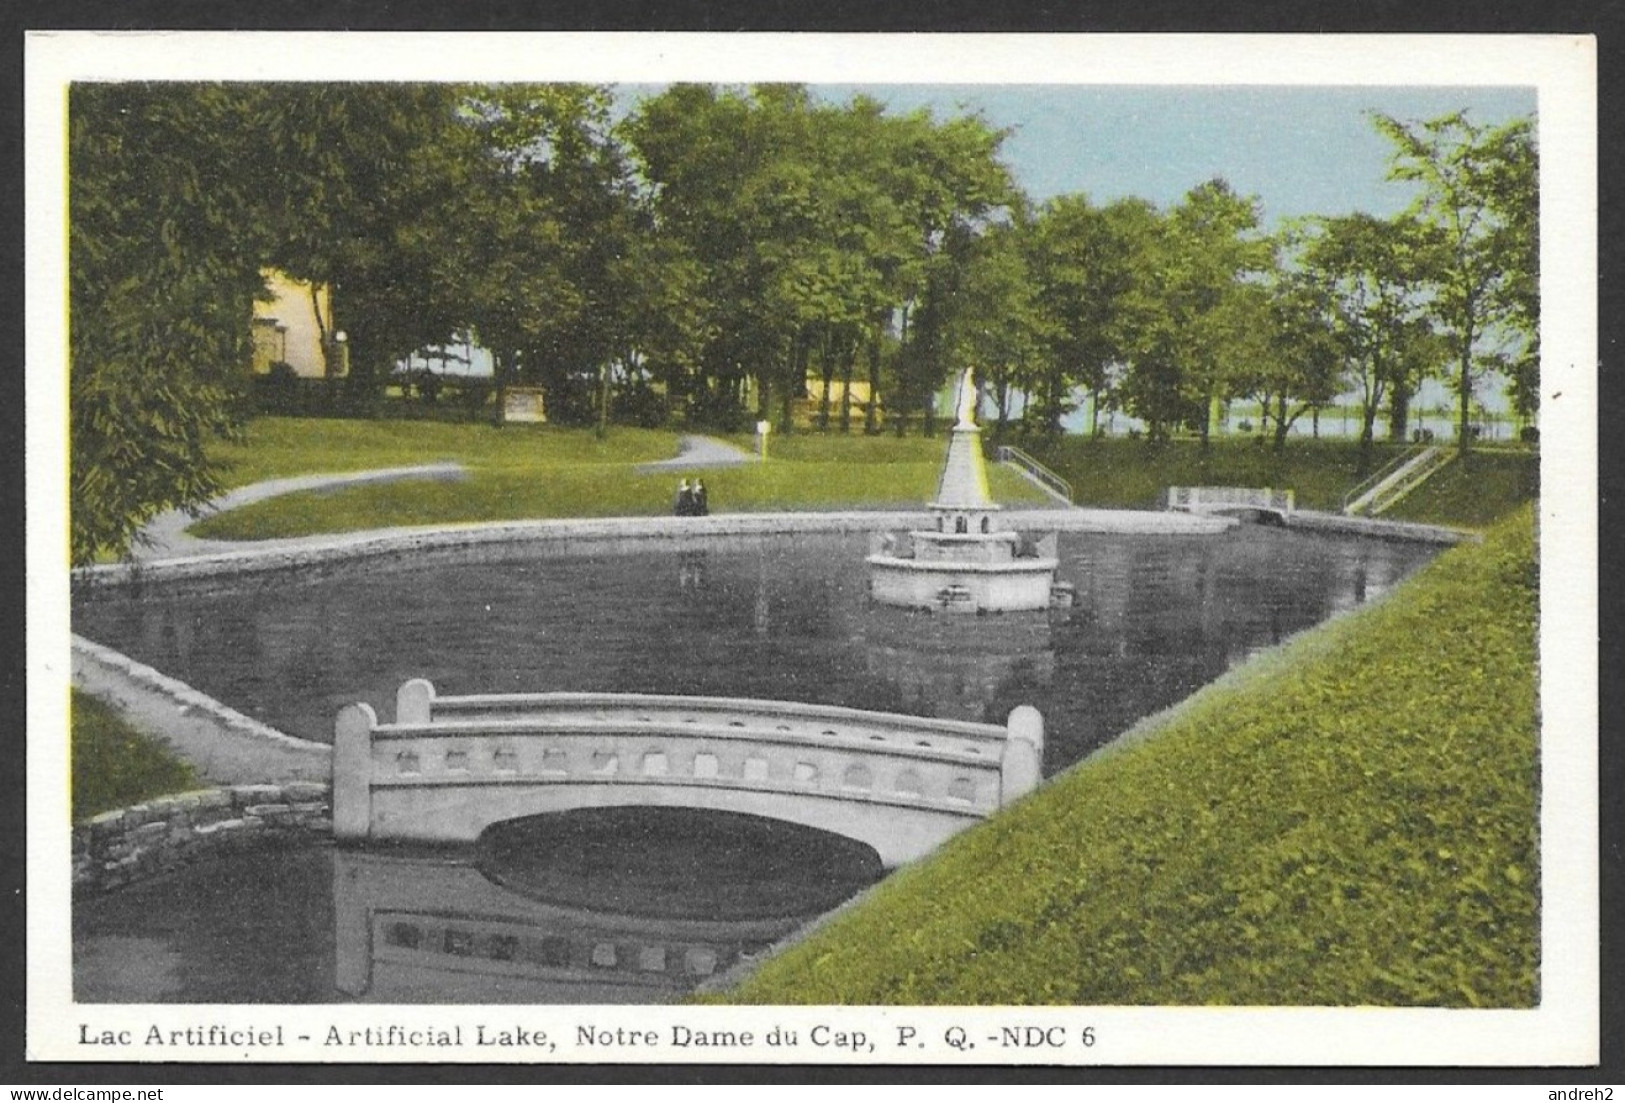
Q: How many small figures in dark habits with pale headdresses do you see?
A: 2